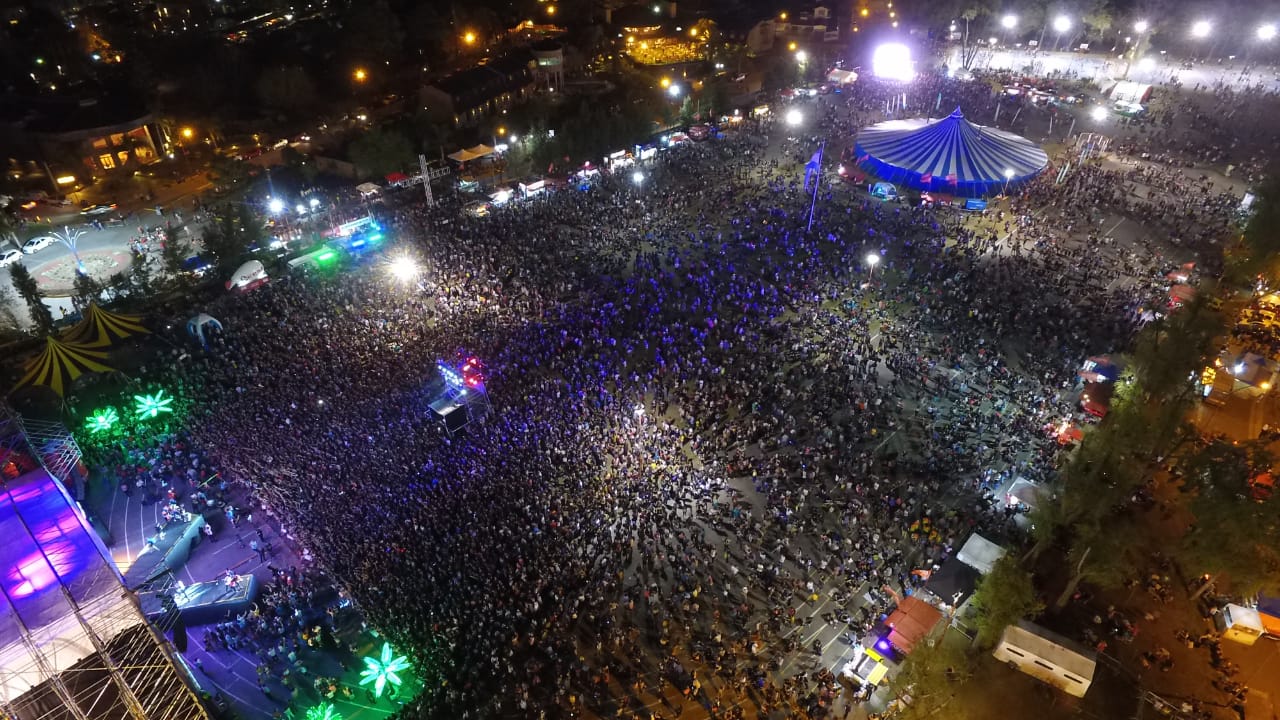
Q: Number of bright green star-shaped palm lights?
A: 4